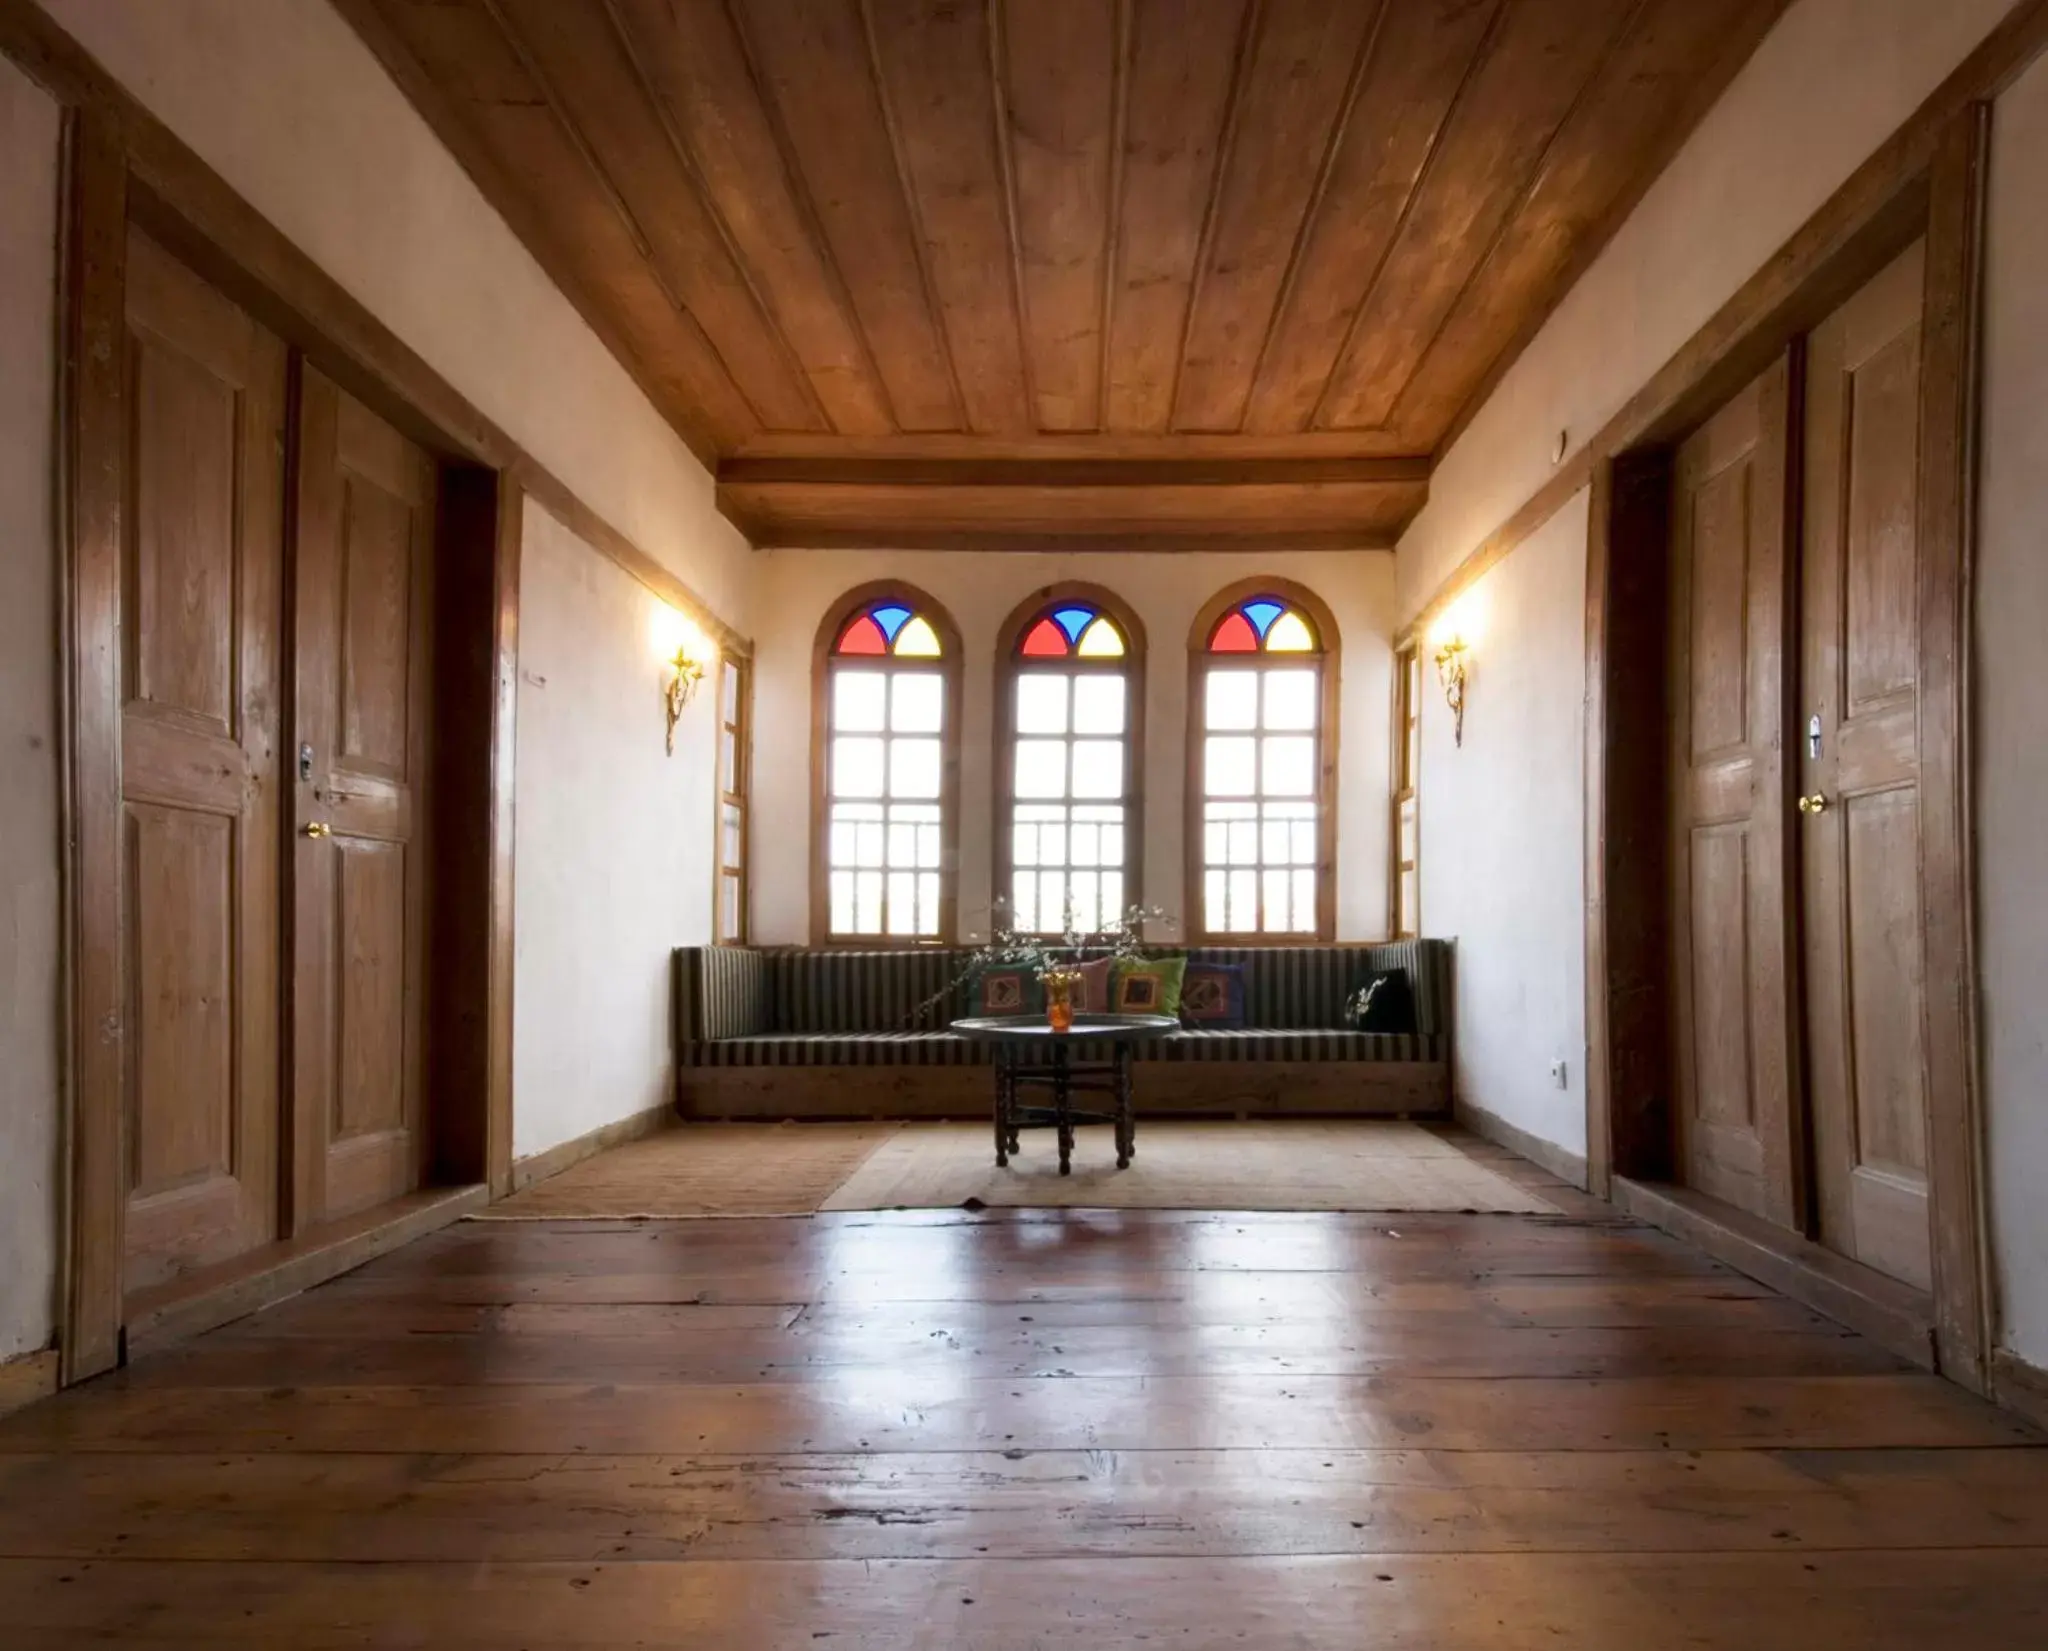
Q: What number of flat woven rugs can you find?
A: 2